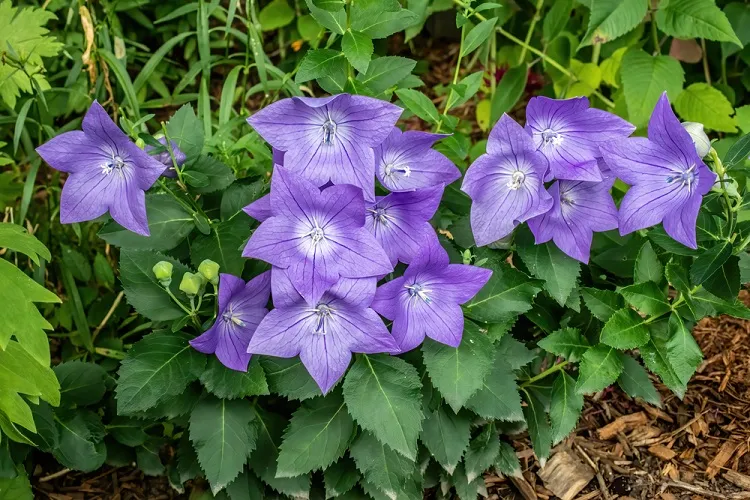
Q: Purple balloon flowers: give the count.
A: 12